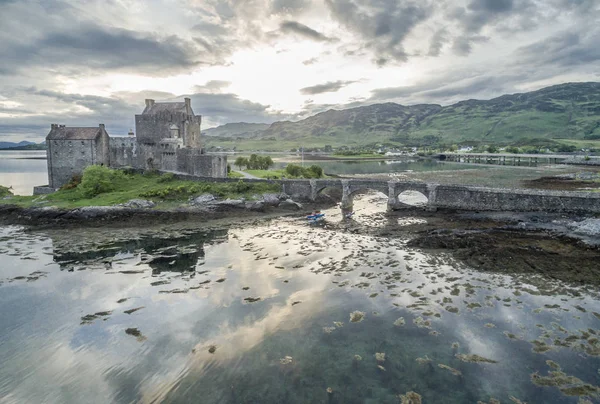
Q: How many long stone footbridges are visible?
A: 1